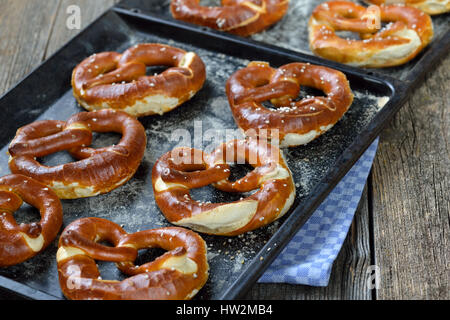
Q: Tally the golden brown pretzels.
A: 9